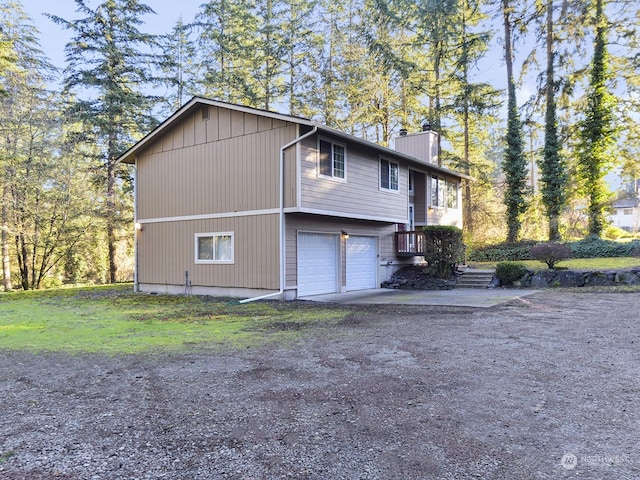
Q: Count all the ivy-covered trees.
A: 3